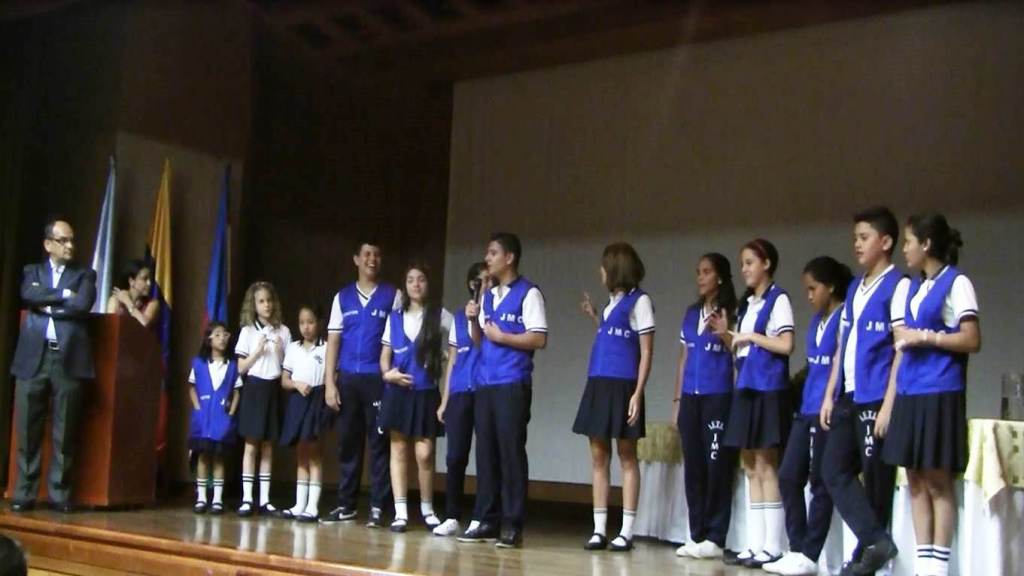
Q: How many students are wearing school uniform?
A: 13